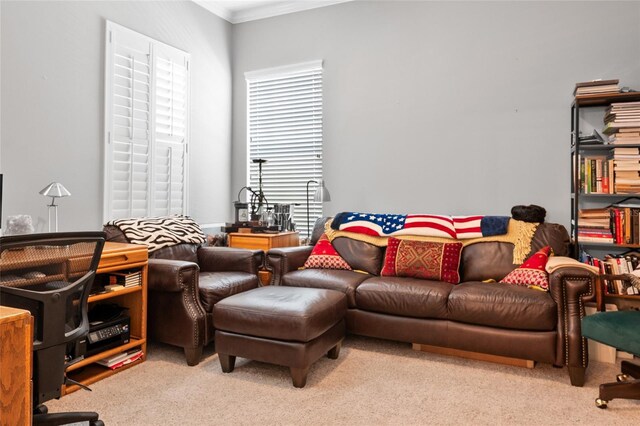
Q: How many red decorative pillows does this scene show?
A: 3